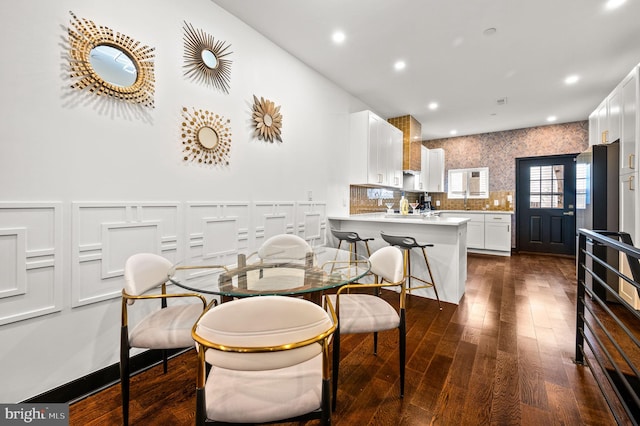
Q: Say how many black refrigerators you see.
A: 1